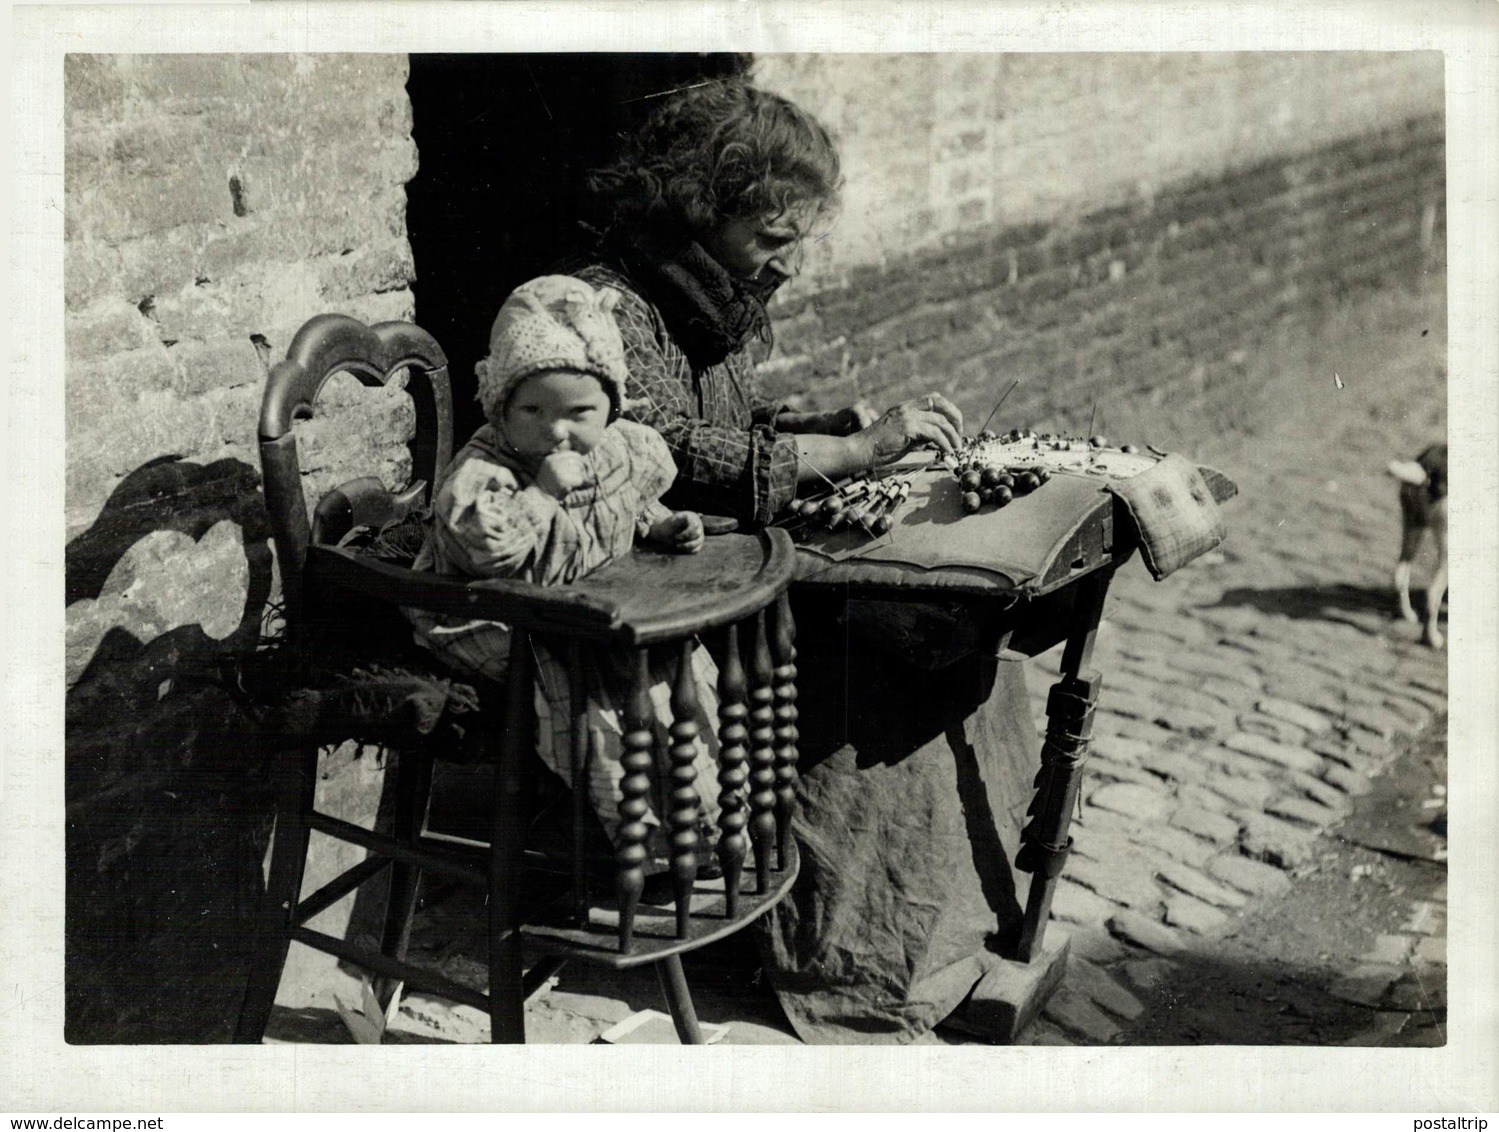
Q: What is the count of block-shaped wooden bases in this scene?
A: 1